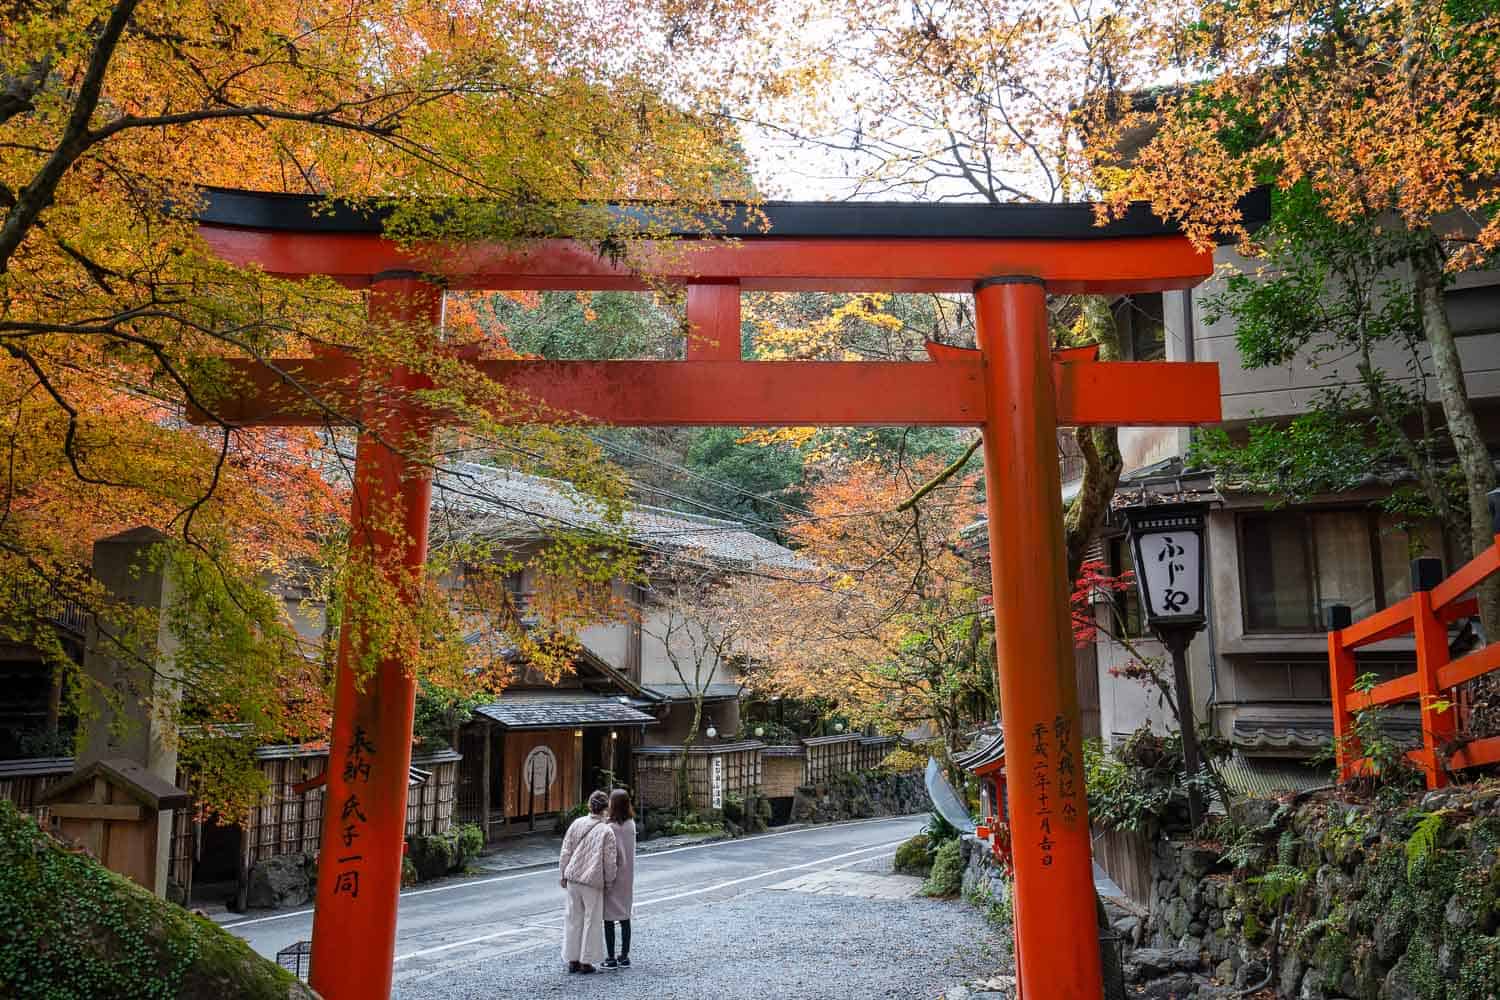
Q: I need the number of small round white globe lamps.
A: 3